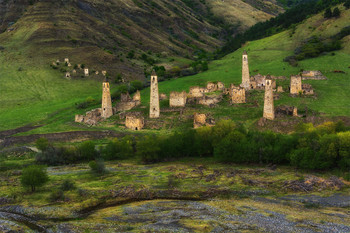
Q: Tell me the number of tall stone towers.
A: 4